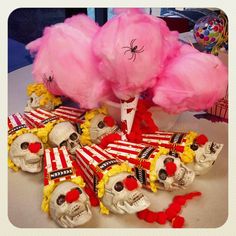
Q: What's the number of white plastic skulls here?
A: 8